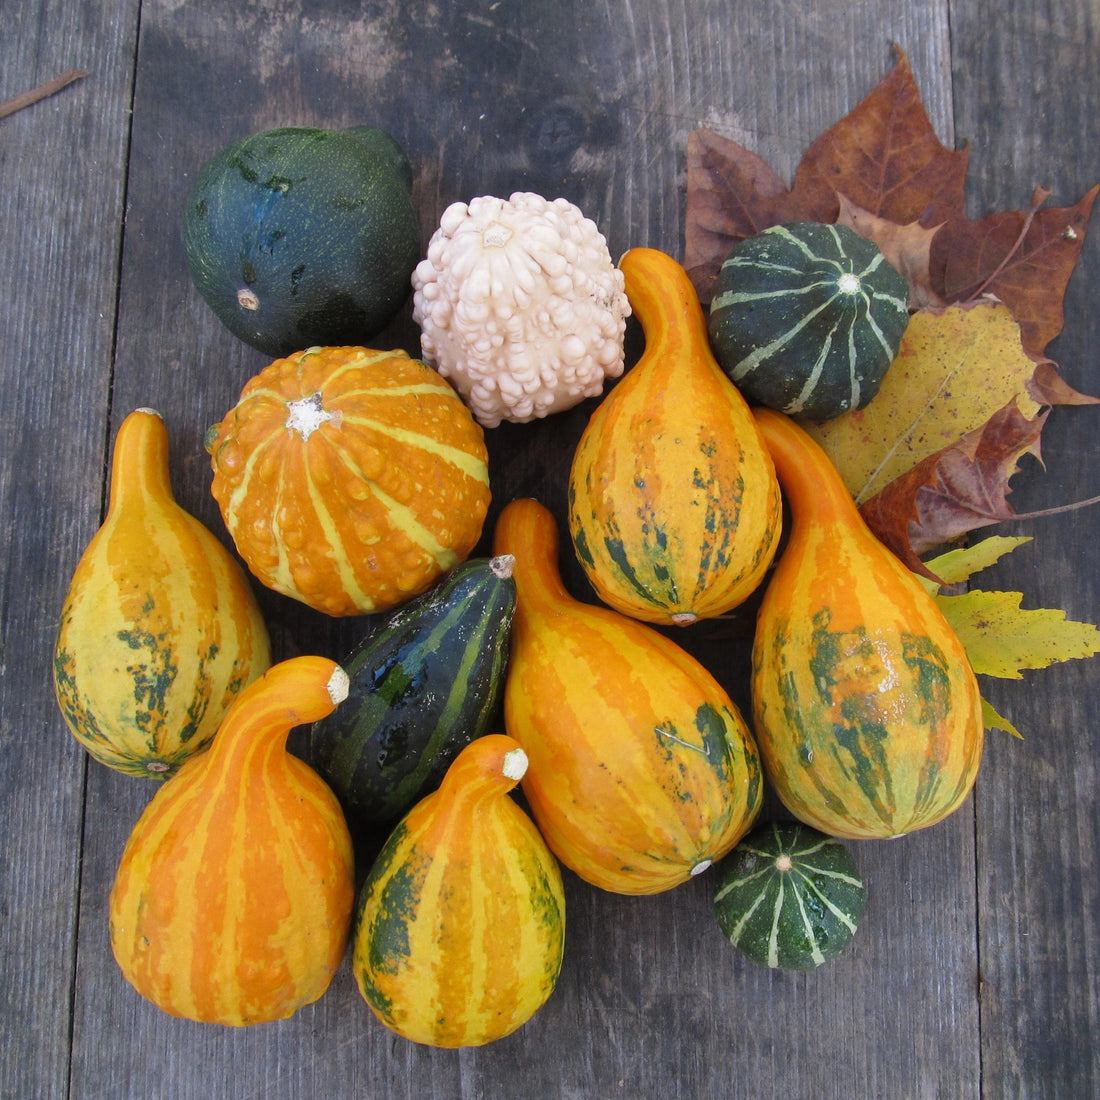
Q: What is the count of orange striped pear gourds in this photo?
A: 6